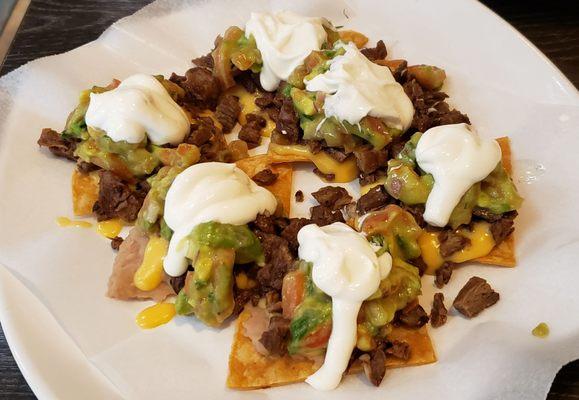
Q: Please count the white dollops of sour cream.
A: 6